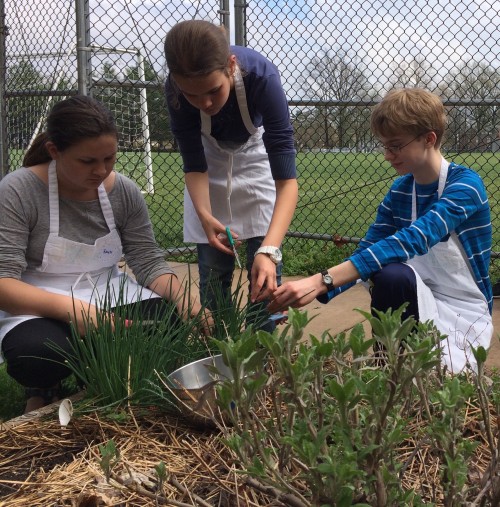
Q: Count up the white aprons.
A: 3